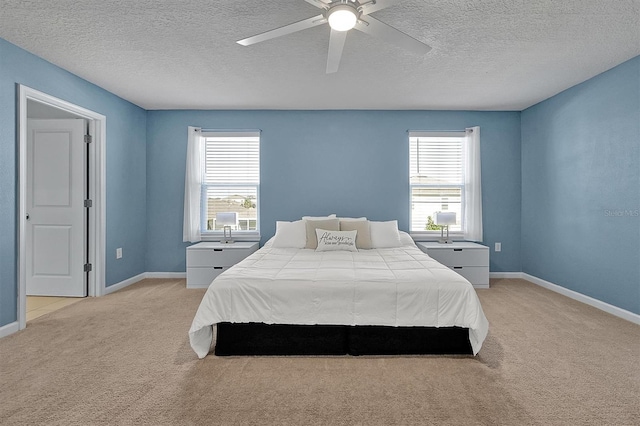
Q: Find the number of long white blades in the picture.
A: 5